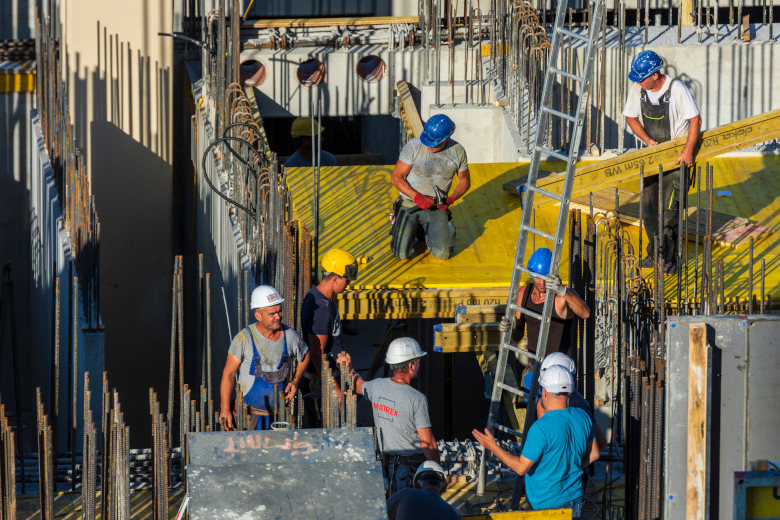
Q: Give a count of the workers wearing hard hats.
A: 10